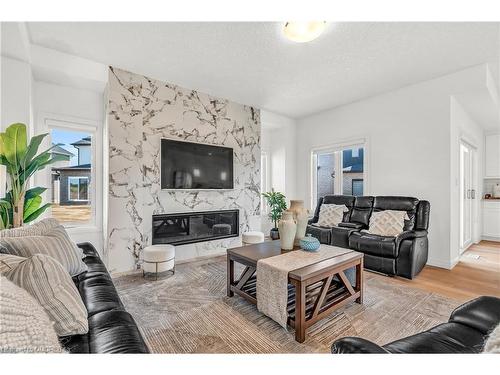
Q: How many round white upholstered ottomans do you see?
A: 2